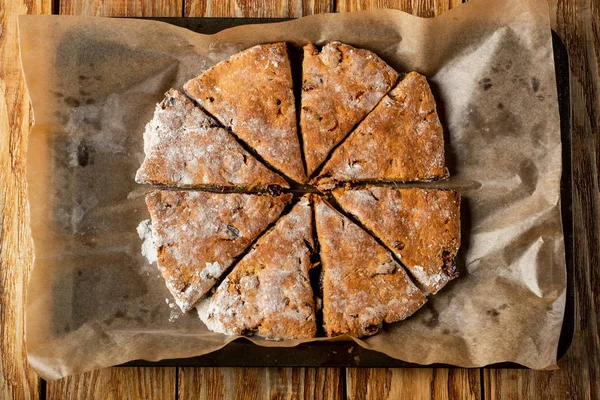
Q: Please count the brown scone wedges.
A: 8